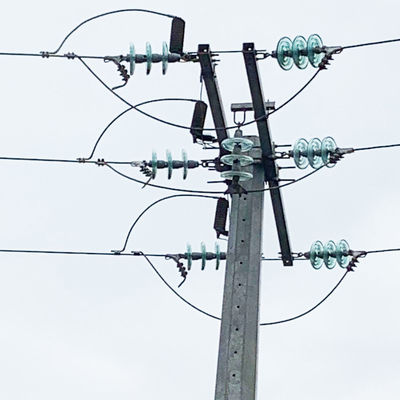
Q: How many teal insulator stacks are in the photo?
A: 7